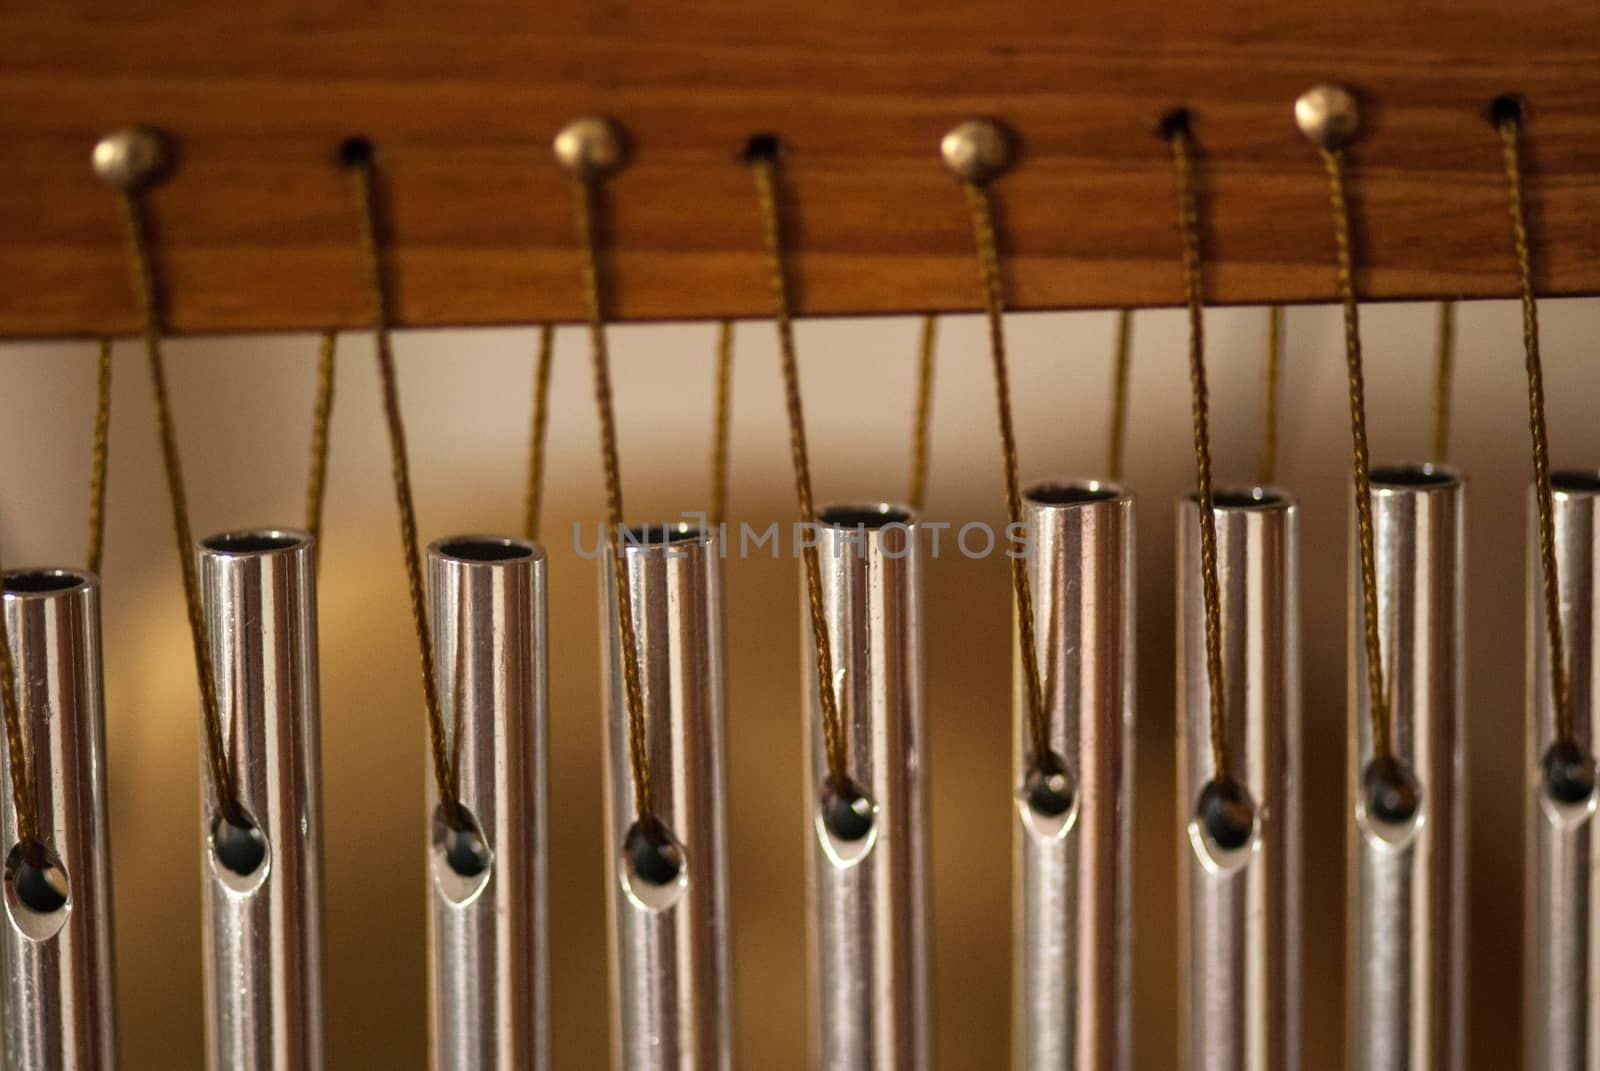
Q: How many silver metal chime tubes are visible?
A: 9